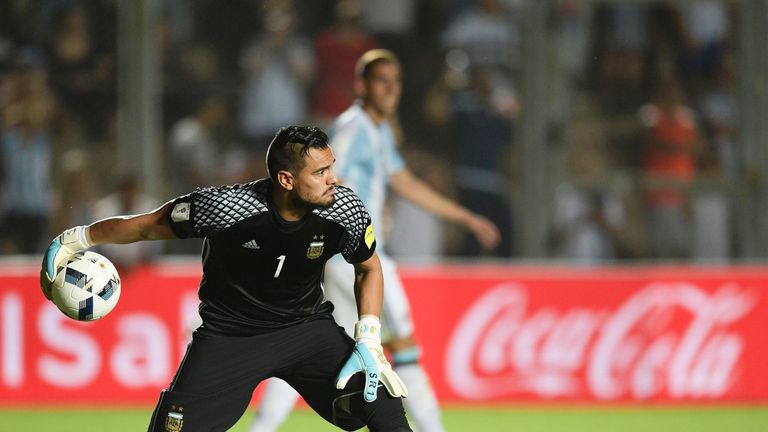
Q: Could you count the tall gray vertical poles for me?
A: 3